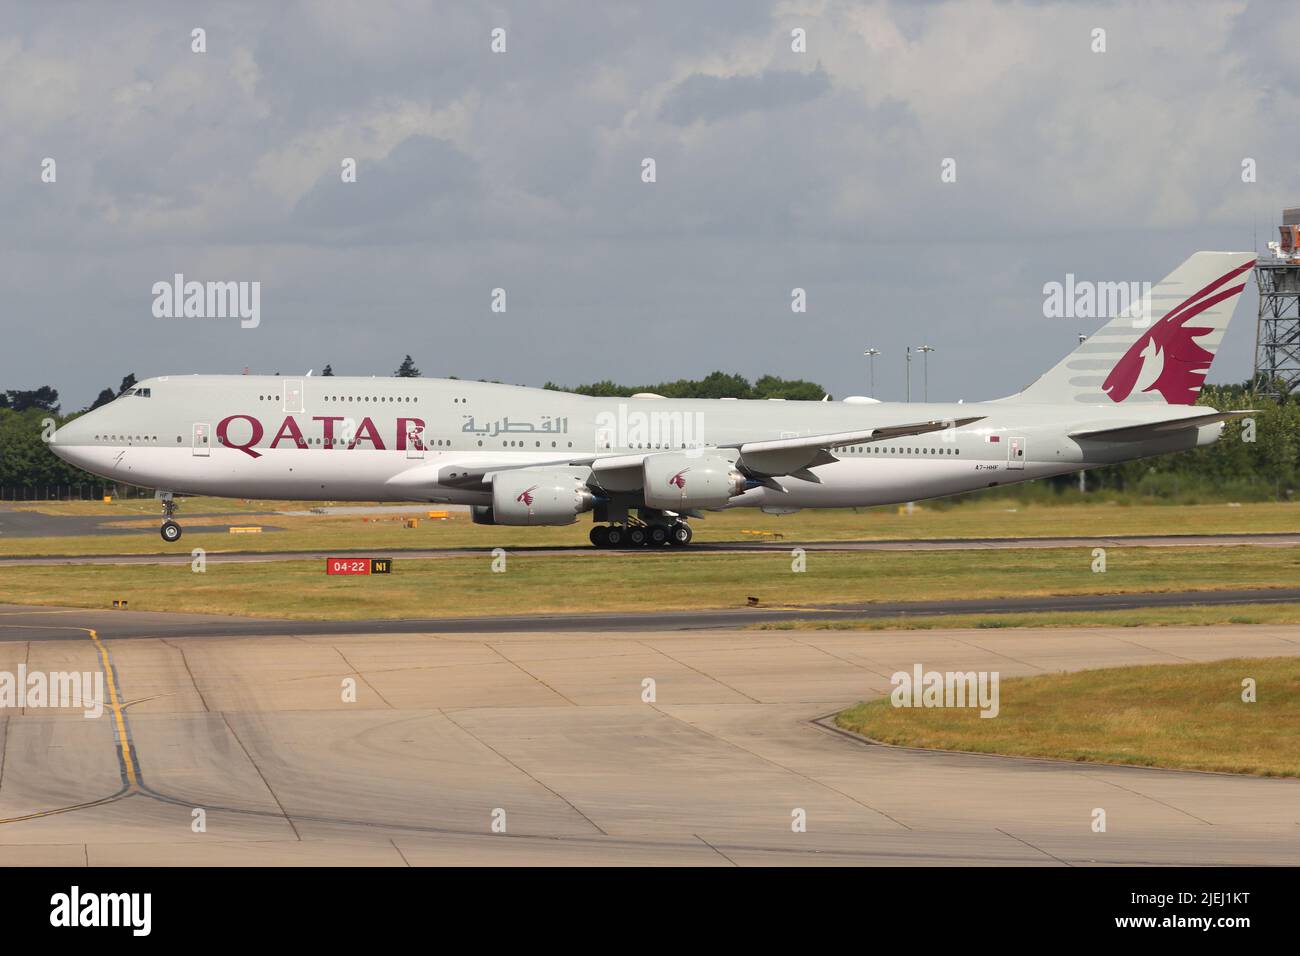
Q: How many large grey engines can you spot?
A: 2